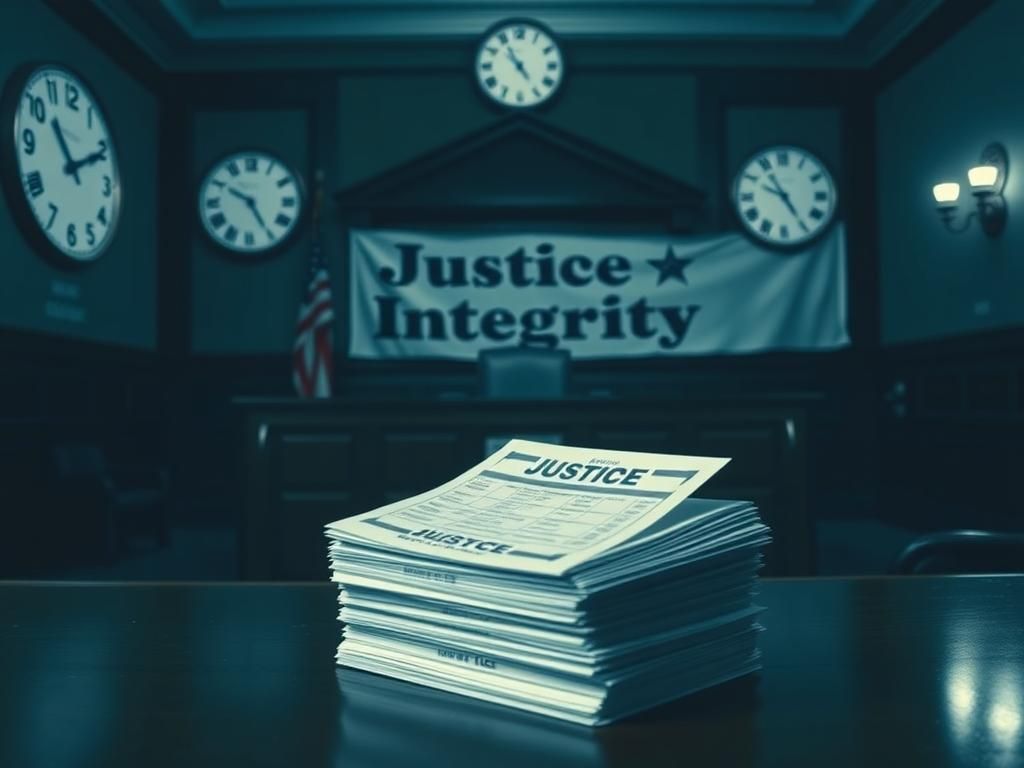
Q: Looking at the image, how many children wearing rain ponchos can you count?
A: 0